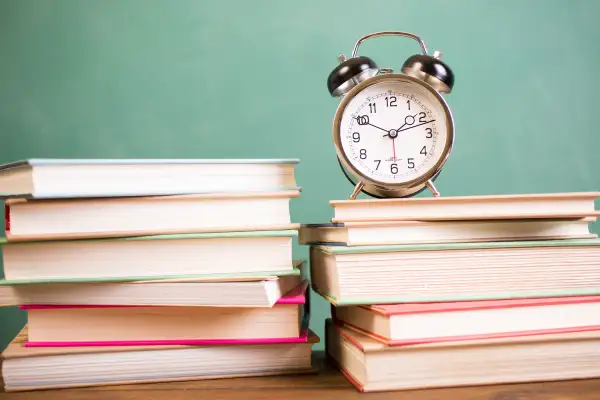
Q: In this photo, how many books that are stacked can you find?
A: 11